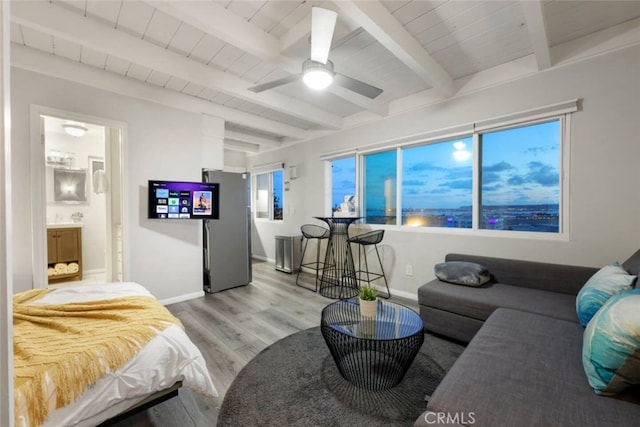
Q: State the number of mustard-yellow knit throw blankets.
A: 1